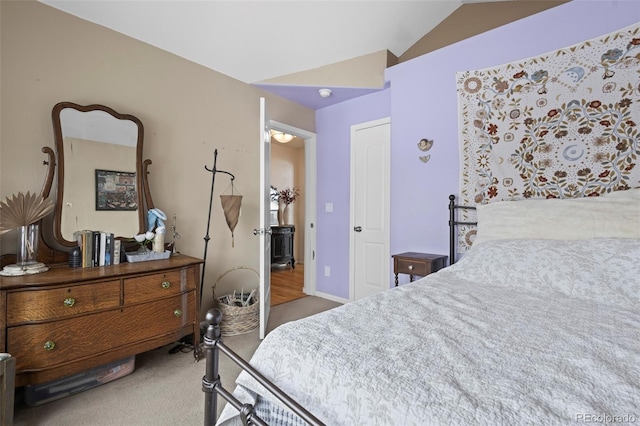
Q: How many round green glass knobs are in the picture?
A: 4